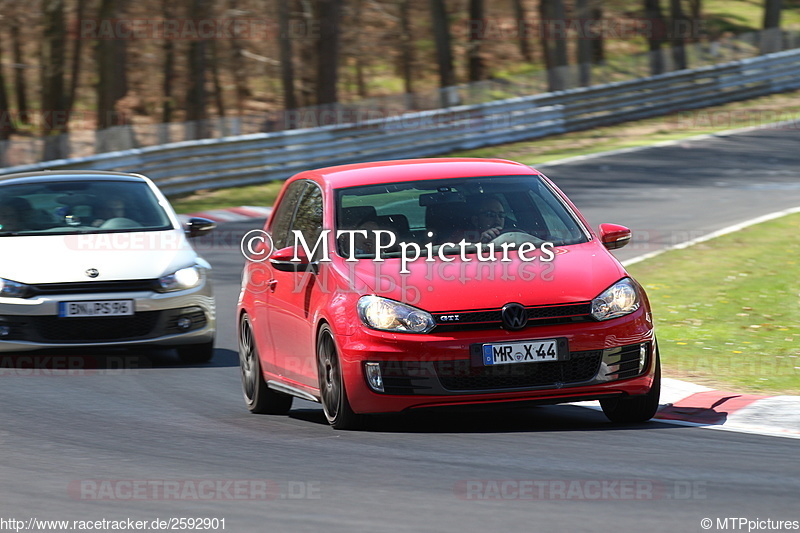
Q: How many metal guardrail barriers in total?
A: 1